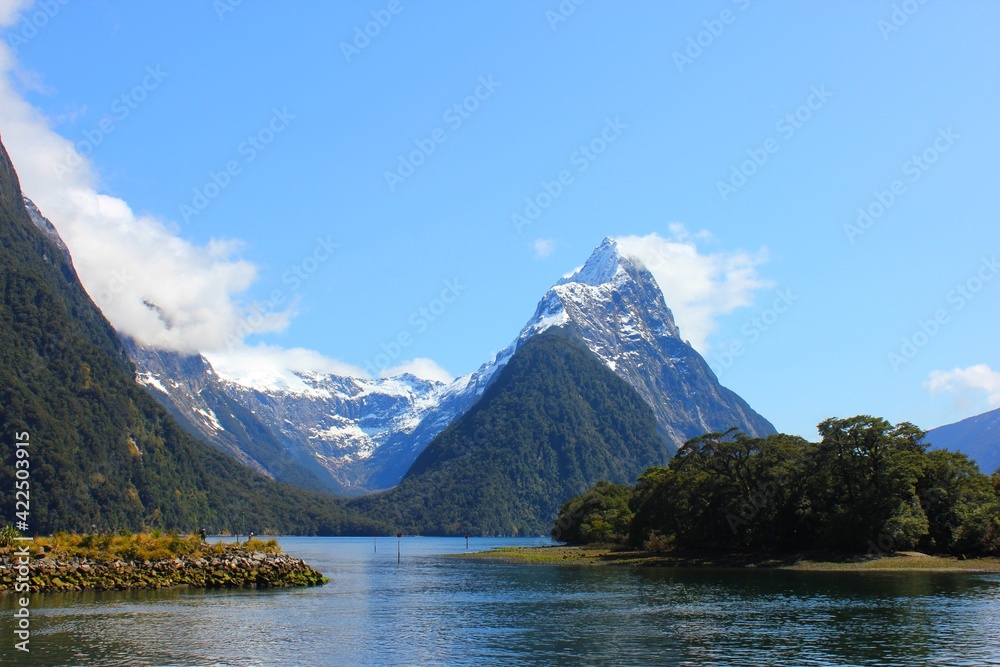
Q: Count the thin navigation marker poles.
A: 3